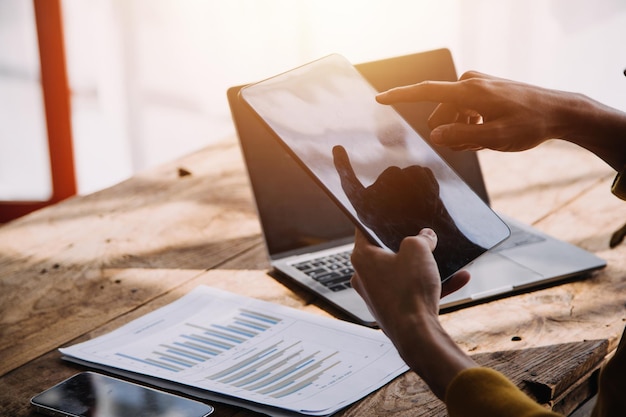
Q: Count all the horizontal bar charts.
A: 1